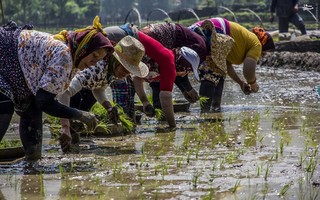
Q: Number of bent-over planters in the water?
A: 5